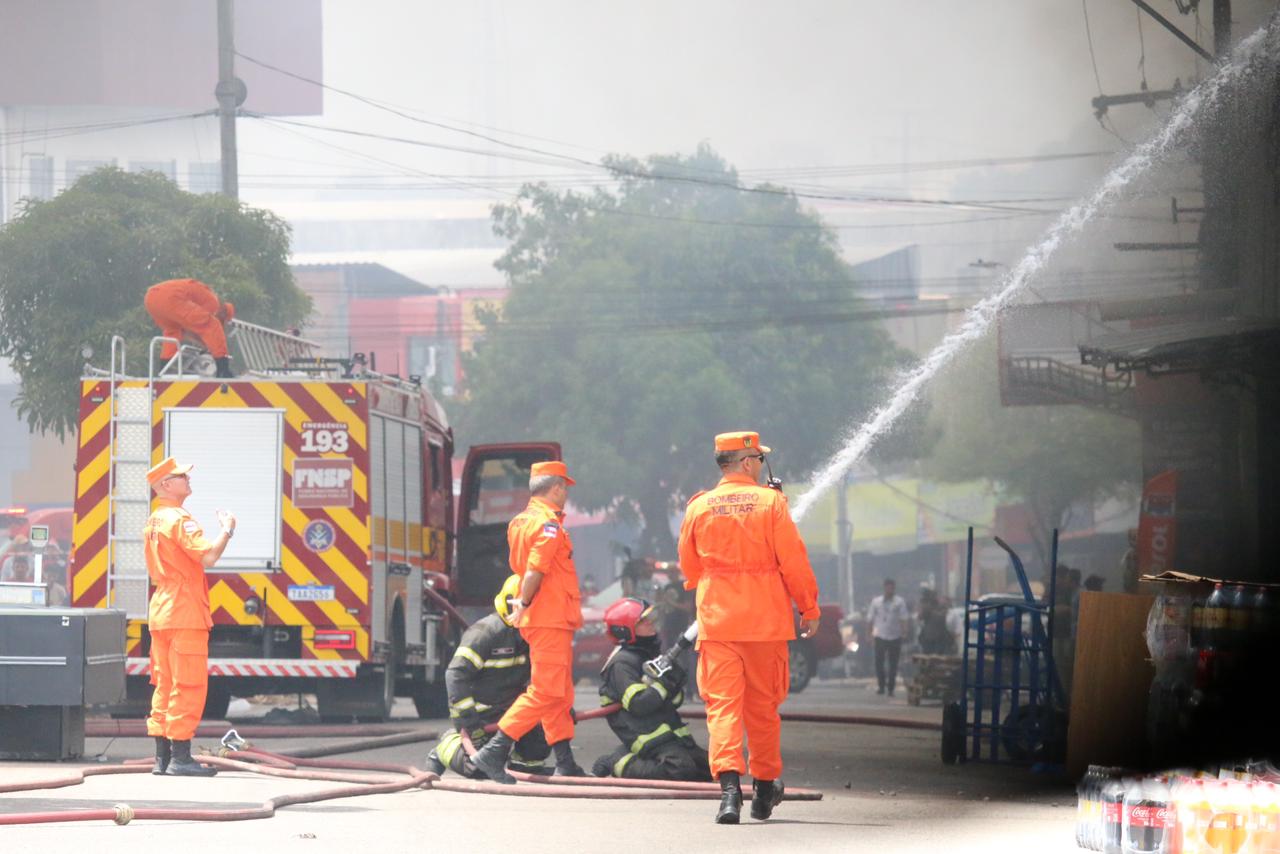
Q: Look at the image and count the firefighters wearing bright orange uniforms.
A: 4